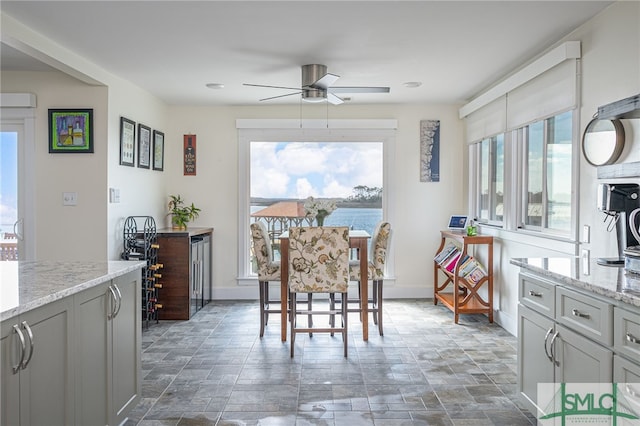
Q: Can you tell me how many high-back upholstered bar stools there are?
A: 3